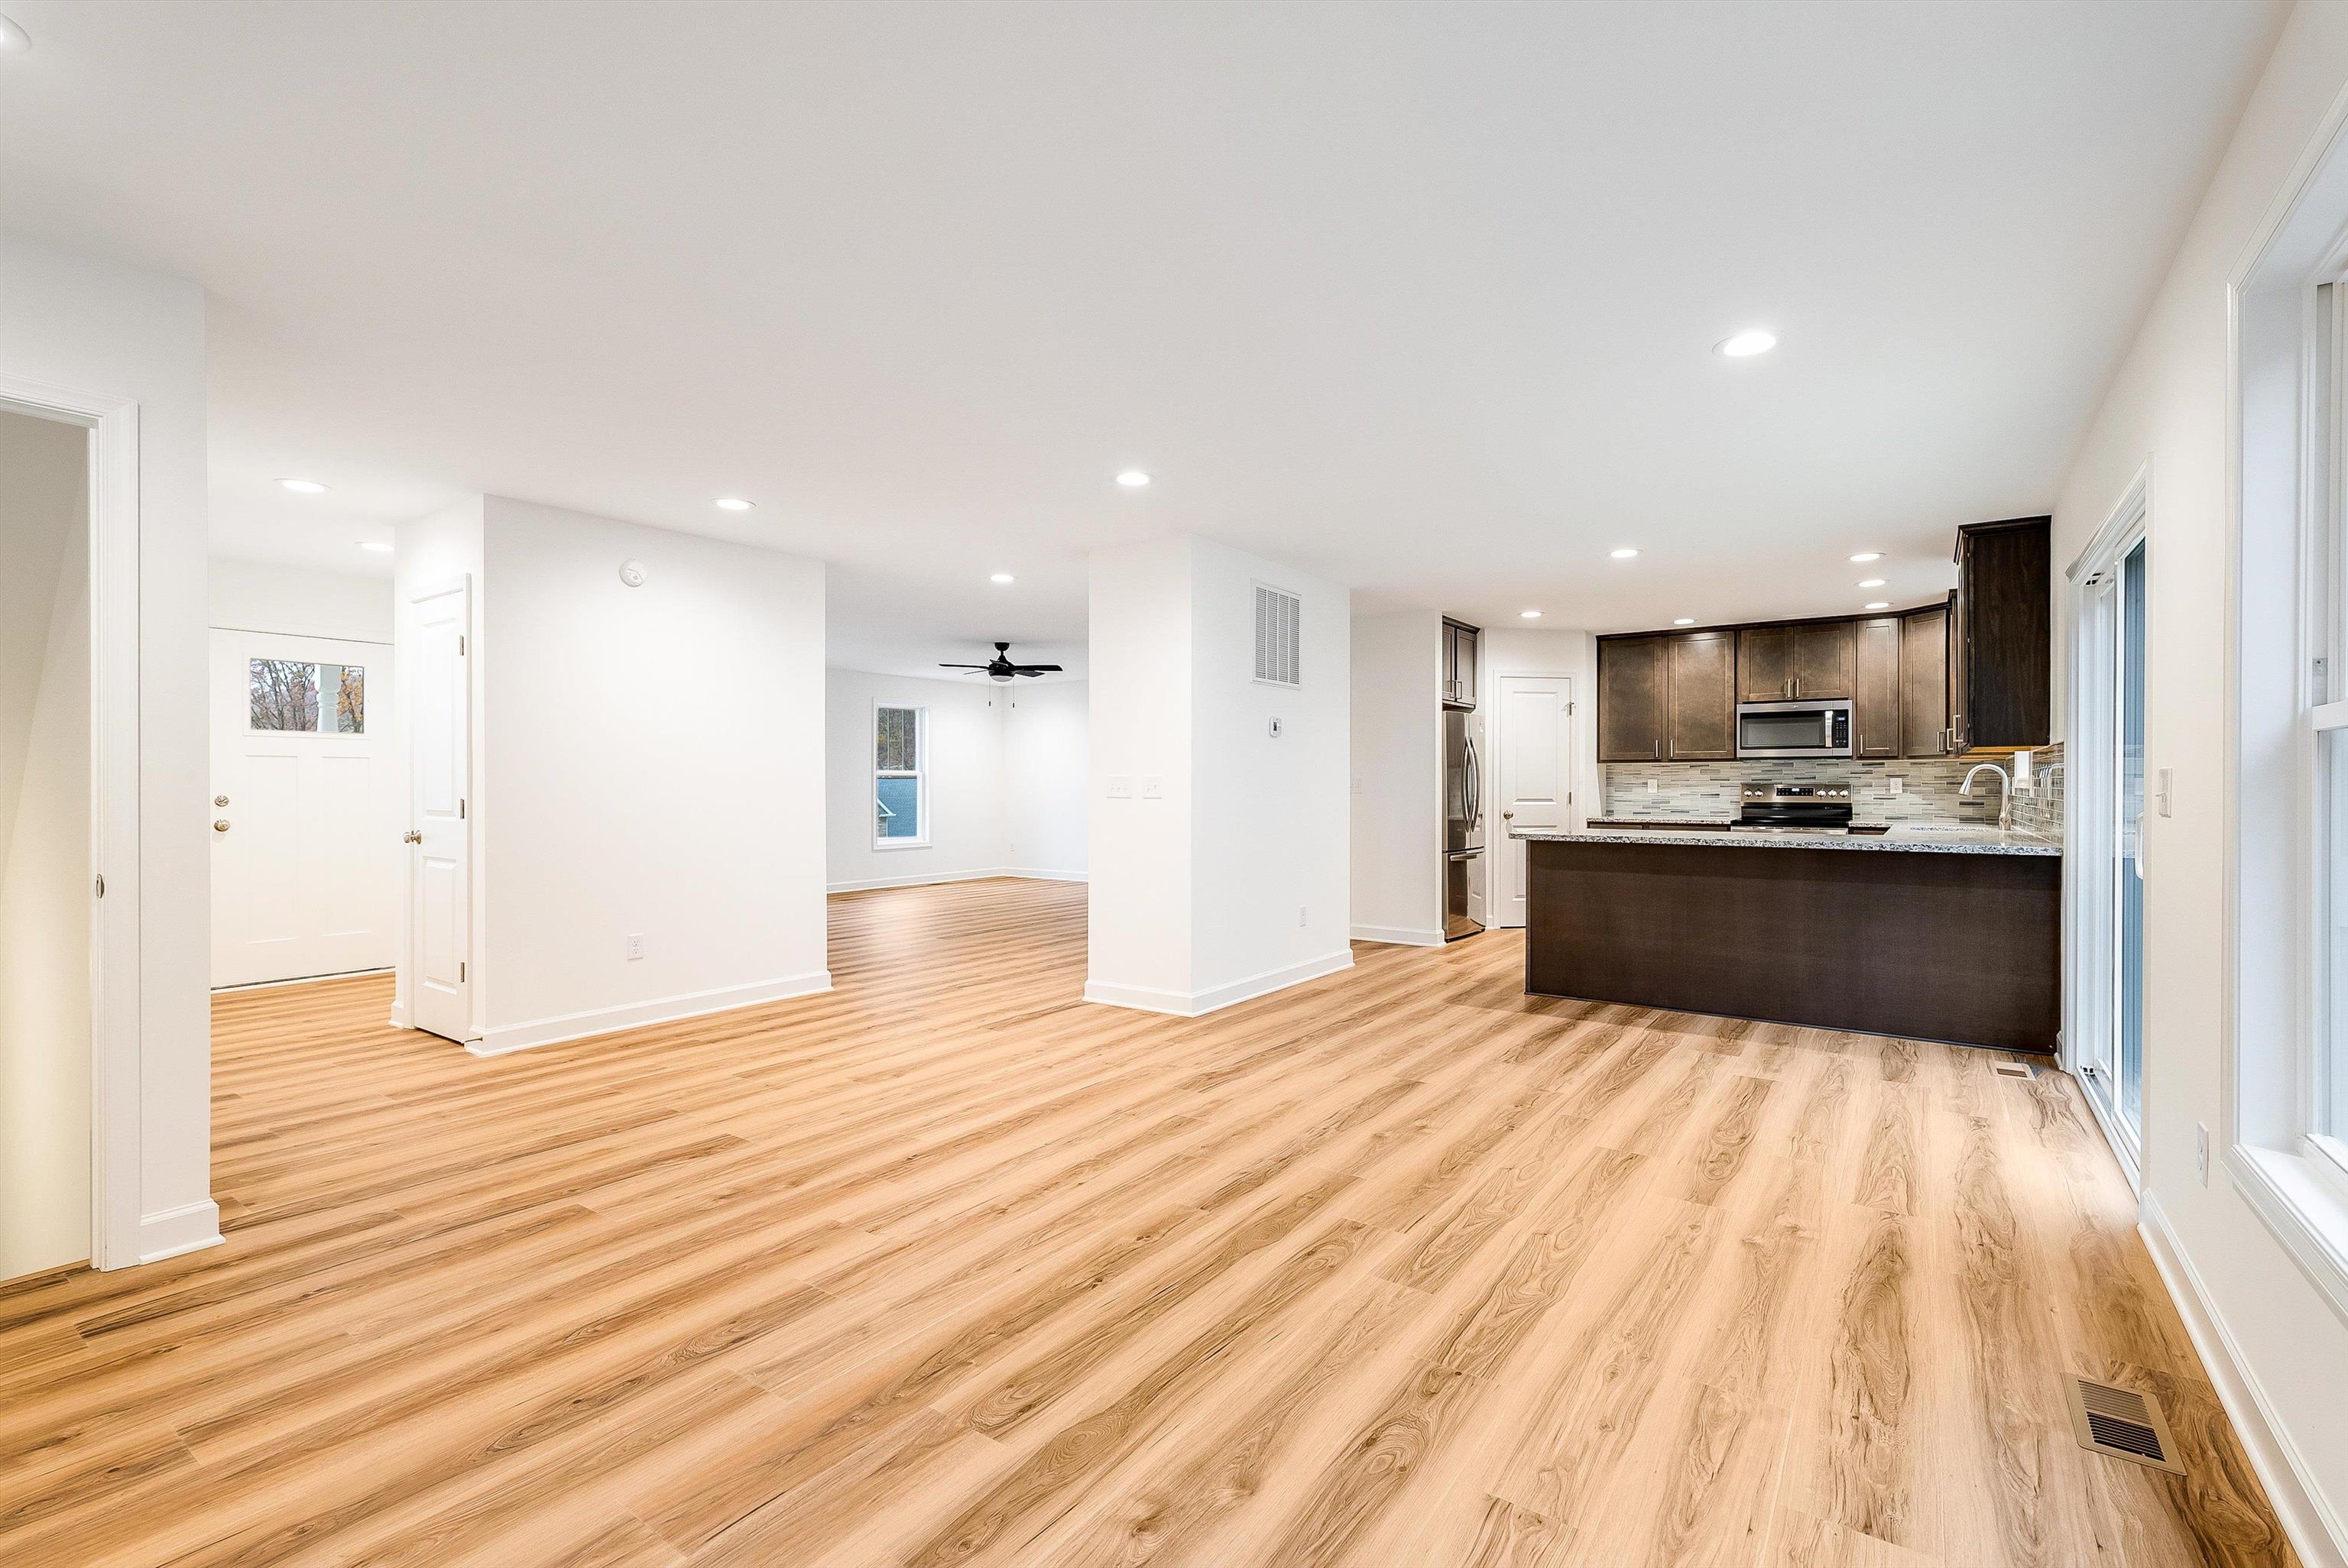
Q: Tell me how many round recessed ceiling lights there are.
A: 13